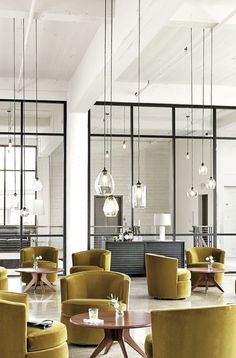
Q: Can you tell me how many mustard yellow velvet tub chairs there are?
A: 8